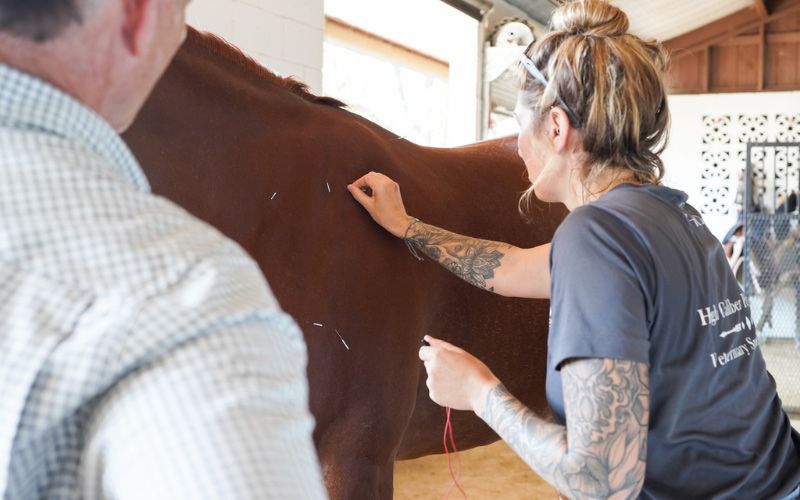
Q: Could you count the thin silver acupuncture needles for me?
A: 4